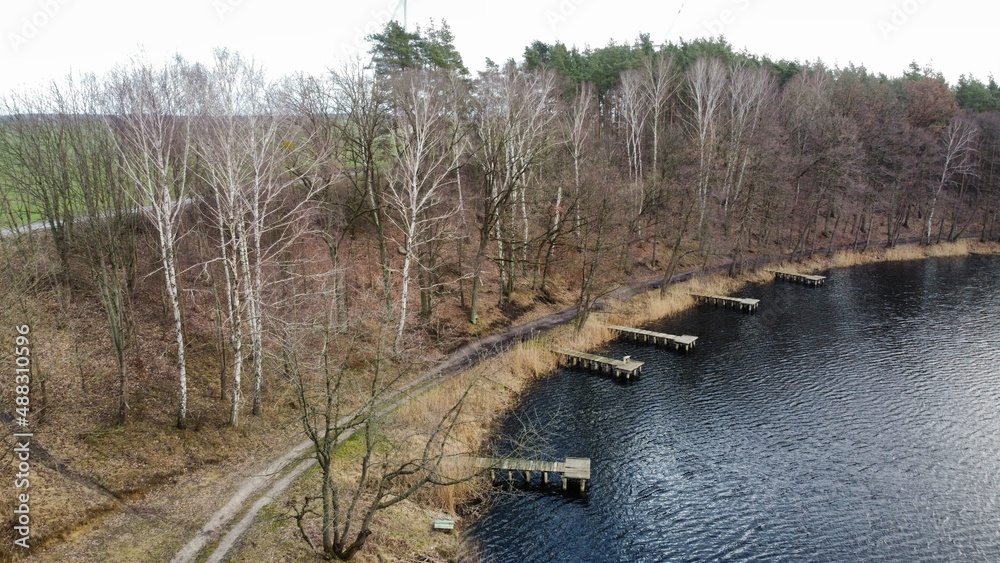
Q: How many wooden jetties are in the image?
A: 5